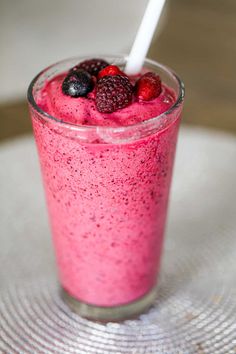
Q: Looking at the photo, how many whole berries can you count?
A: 5